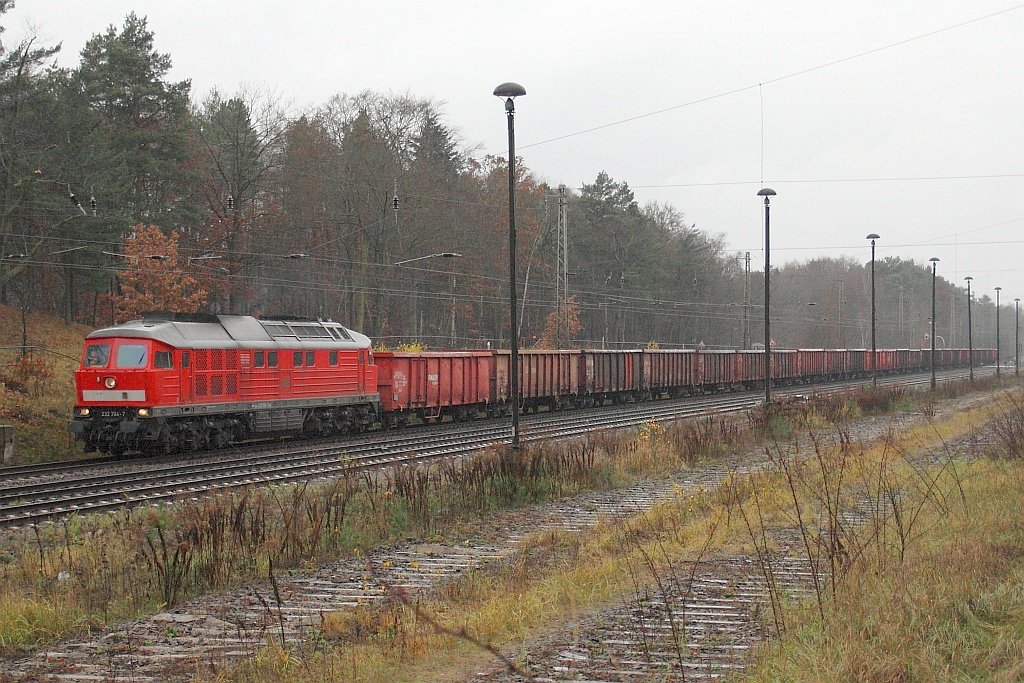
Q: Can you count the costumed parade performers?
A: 0